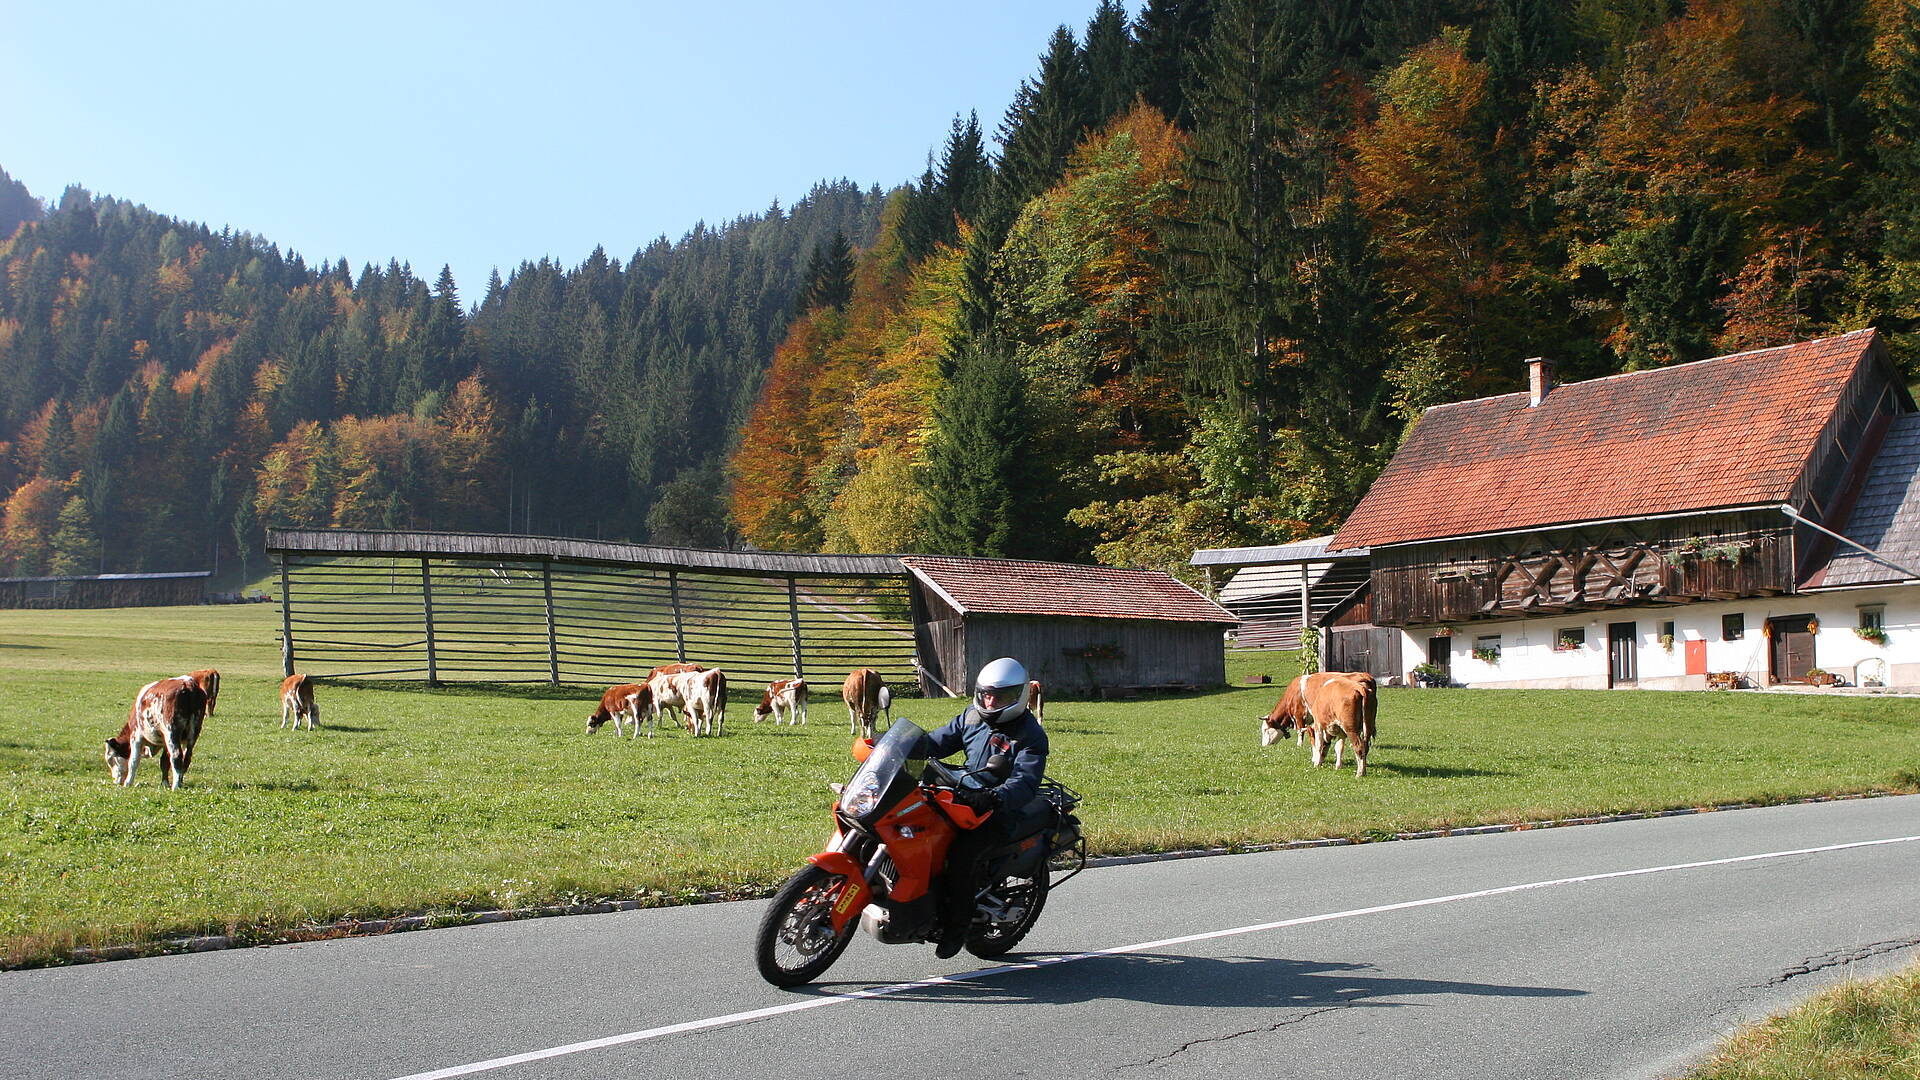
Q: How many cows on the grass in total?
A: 11